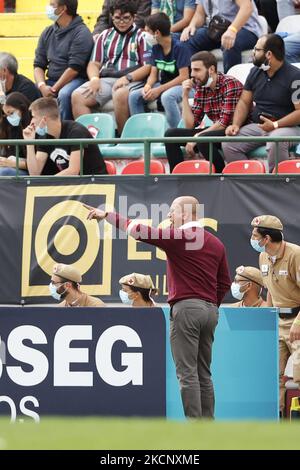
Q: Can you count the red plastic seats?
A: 5